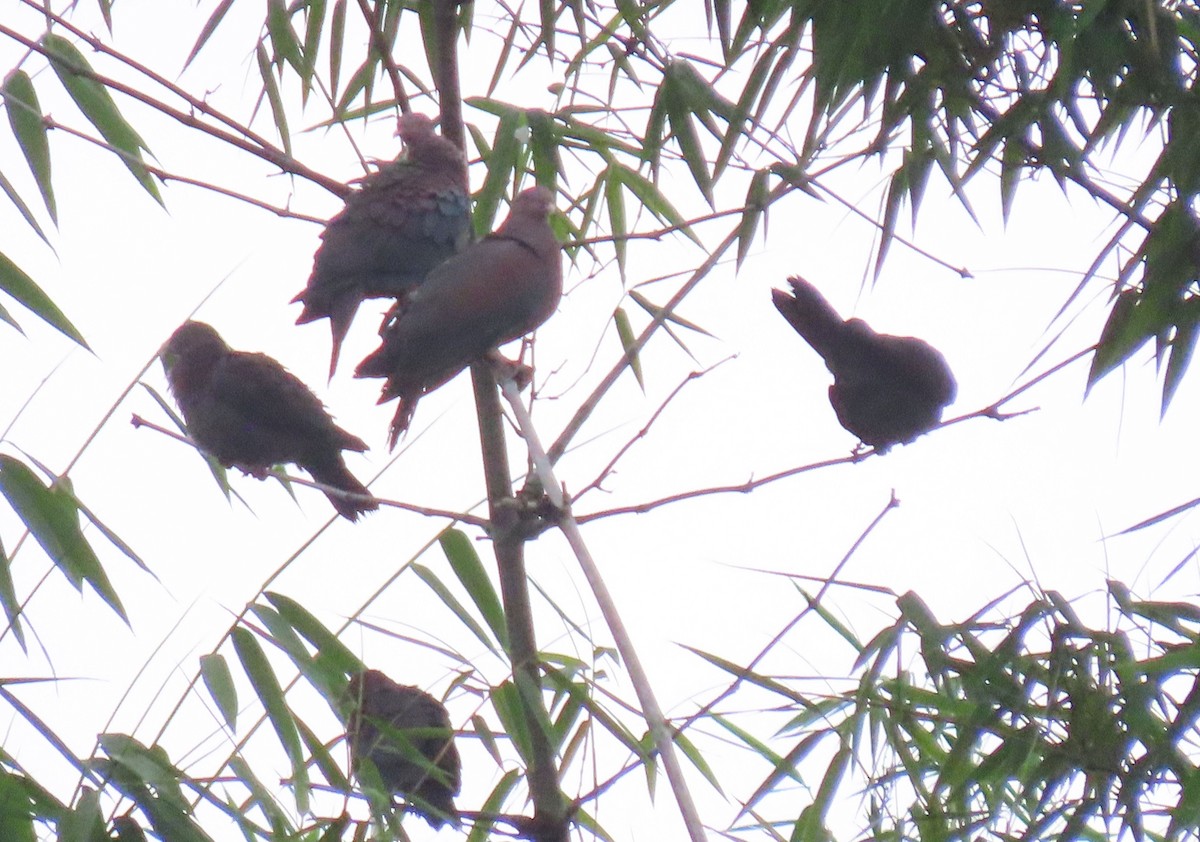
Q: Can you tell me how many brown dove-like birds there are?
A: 5